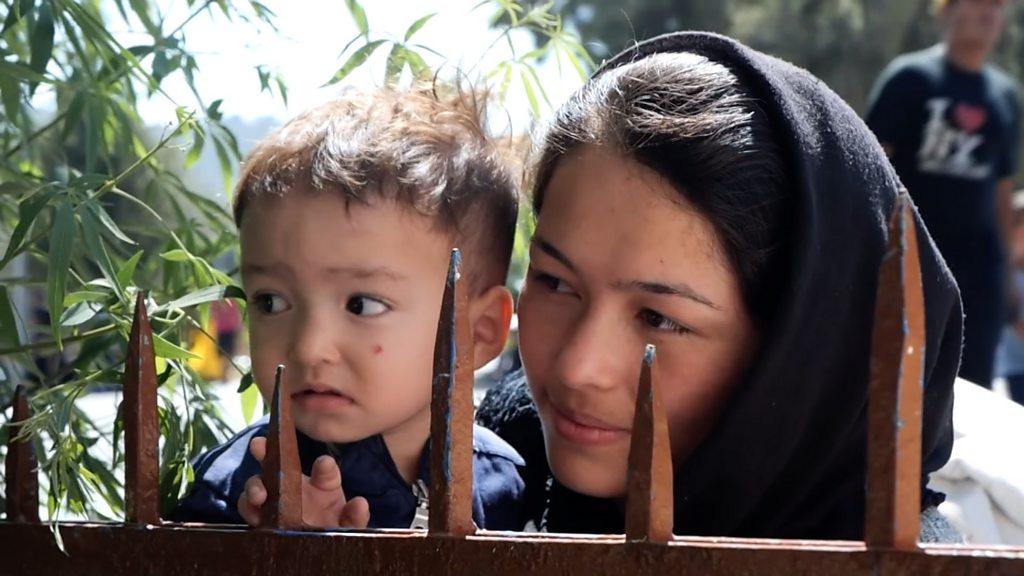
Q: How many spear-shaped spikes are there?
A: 6